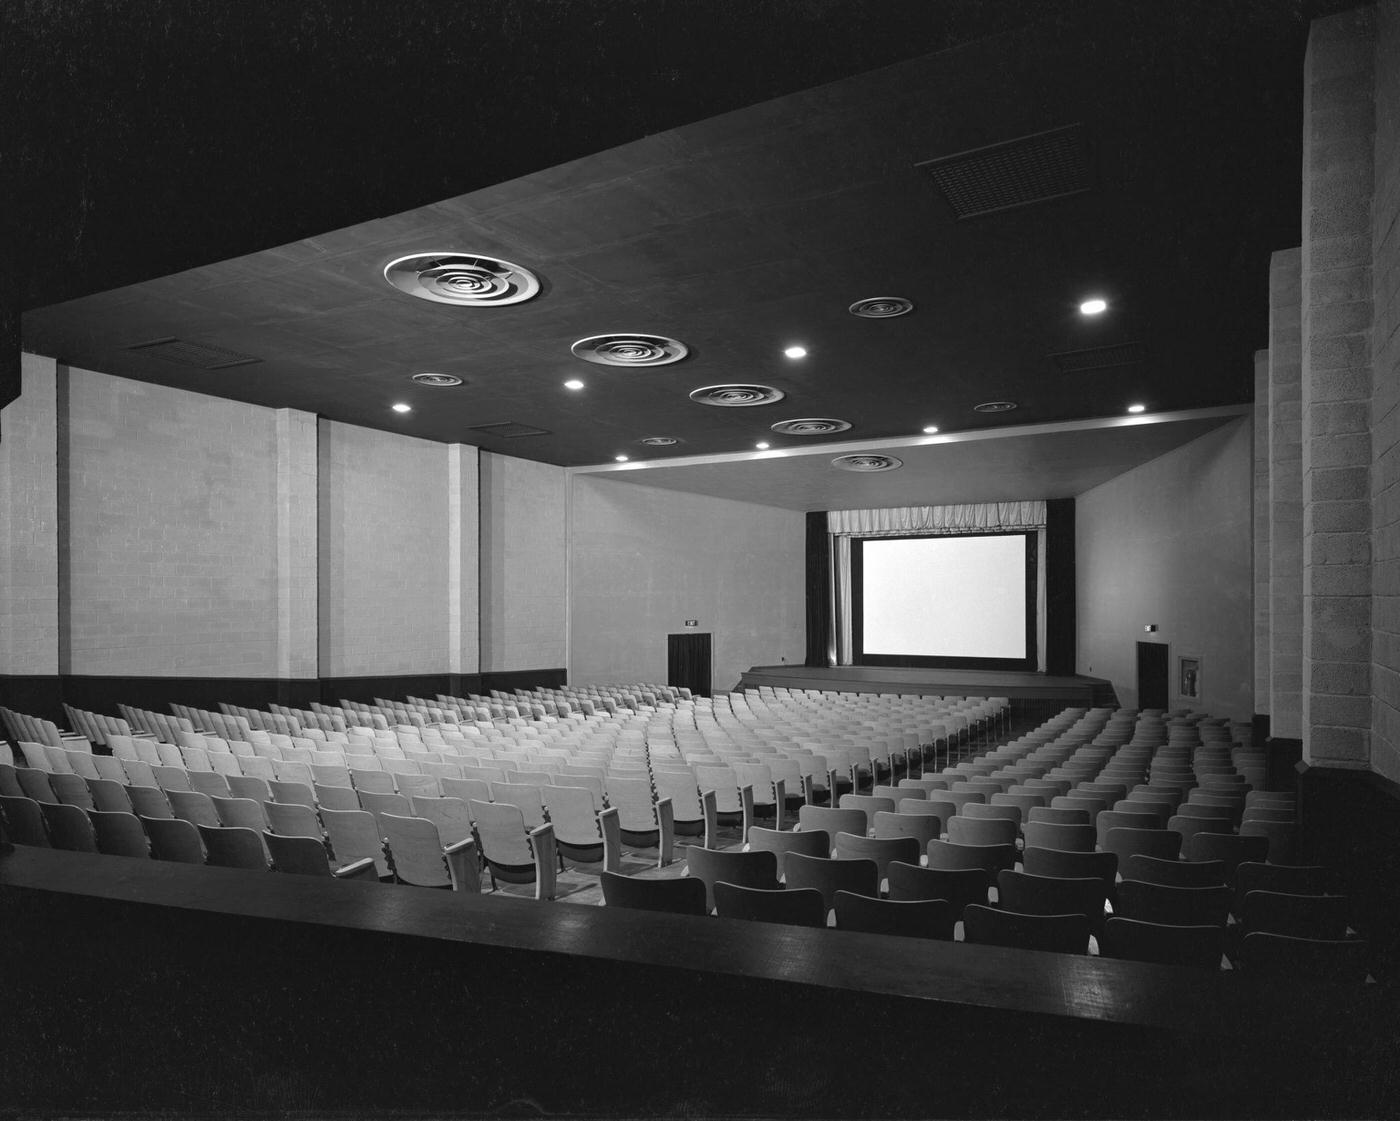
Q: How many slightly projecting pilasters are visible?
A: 6